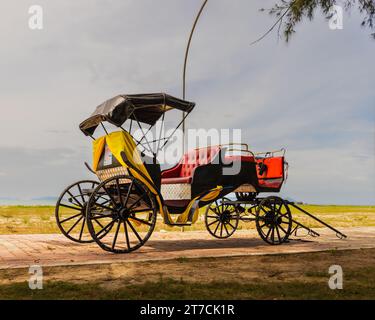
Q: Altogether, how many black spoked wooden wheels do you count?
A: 4